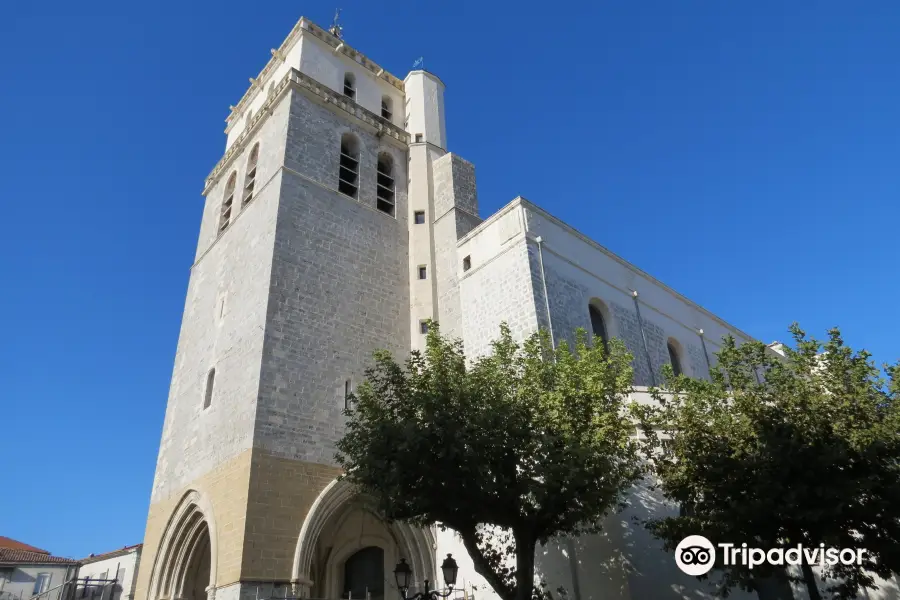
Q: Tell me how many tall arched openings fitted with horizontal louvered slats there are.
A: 4